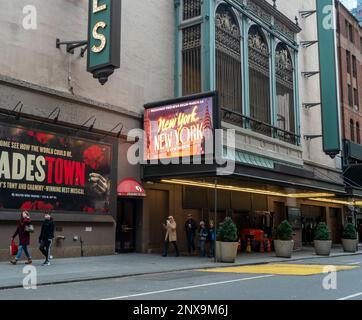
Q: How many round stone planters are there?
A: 4